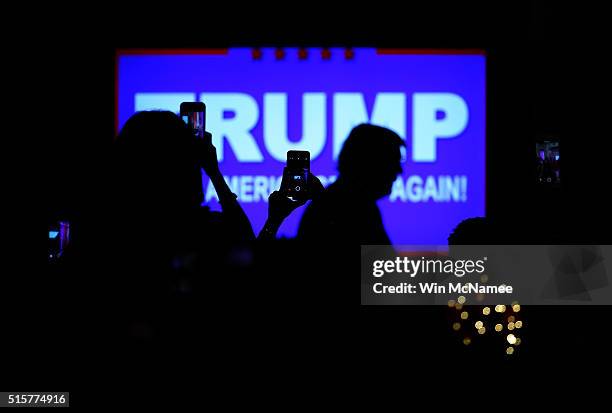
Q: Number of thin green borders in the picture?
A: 0